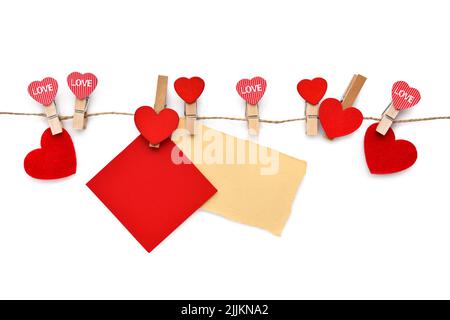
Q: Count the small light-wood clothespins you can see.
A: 8